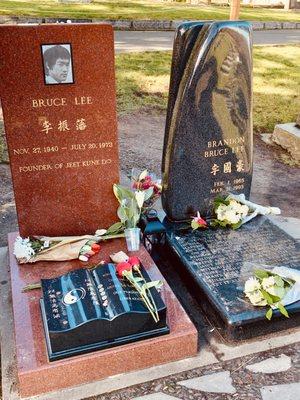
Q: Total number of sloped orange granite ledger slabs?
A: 1